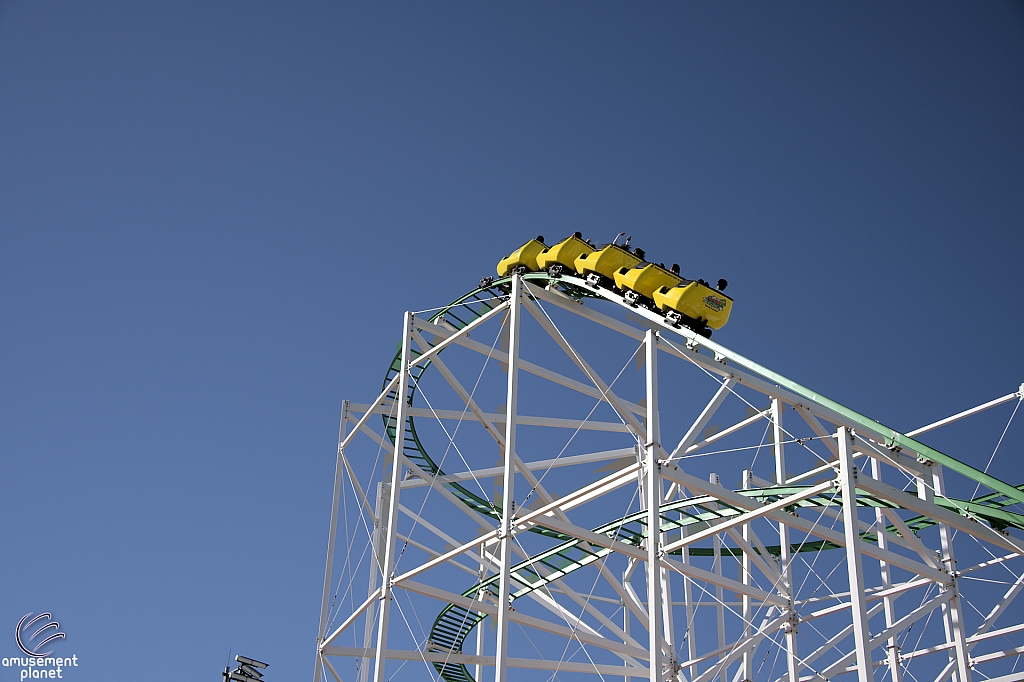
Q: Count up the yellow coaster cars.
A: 5